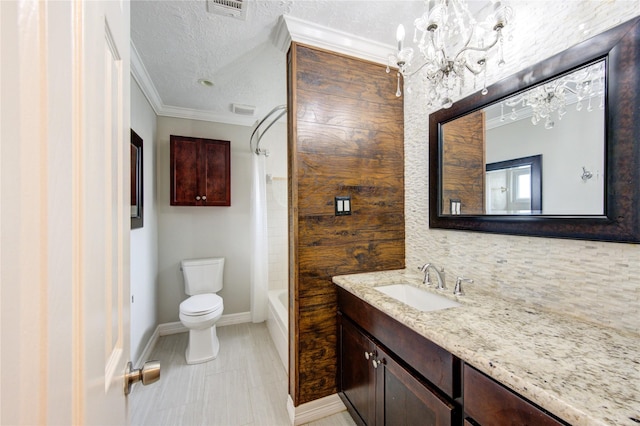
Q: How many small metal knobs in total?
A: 4